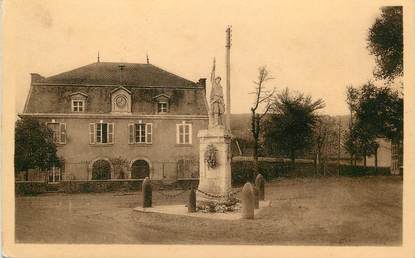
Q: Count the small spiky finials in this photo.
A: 2